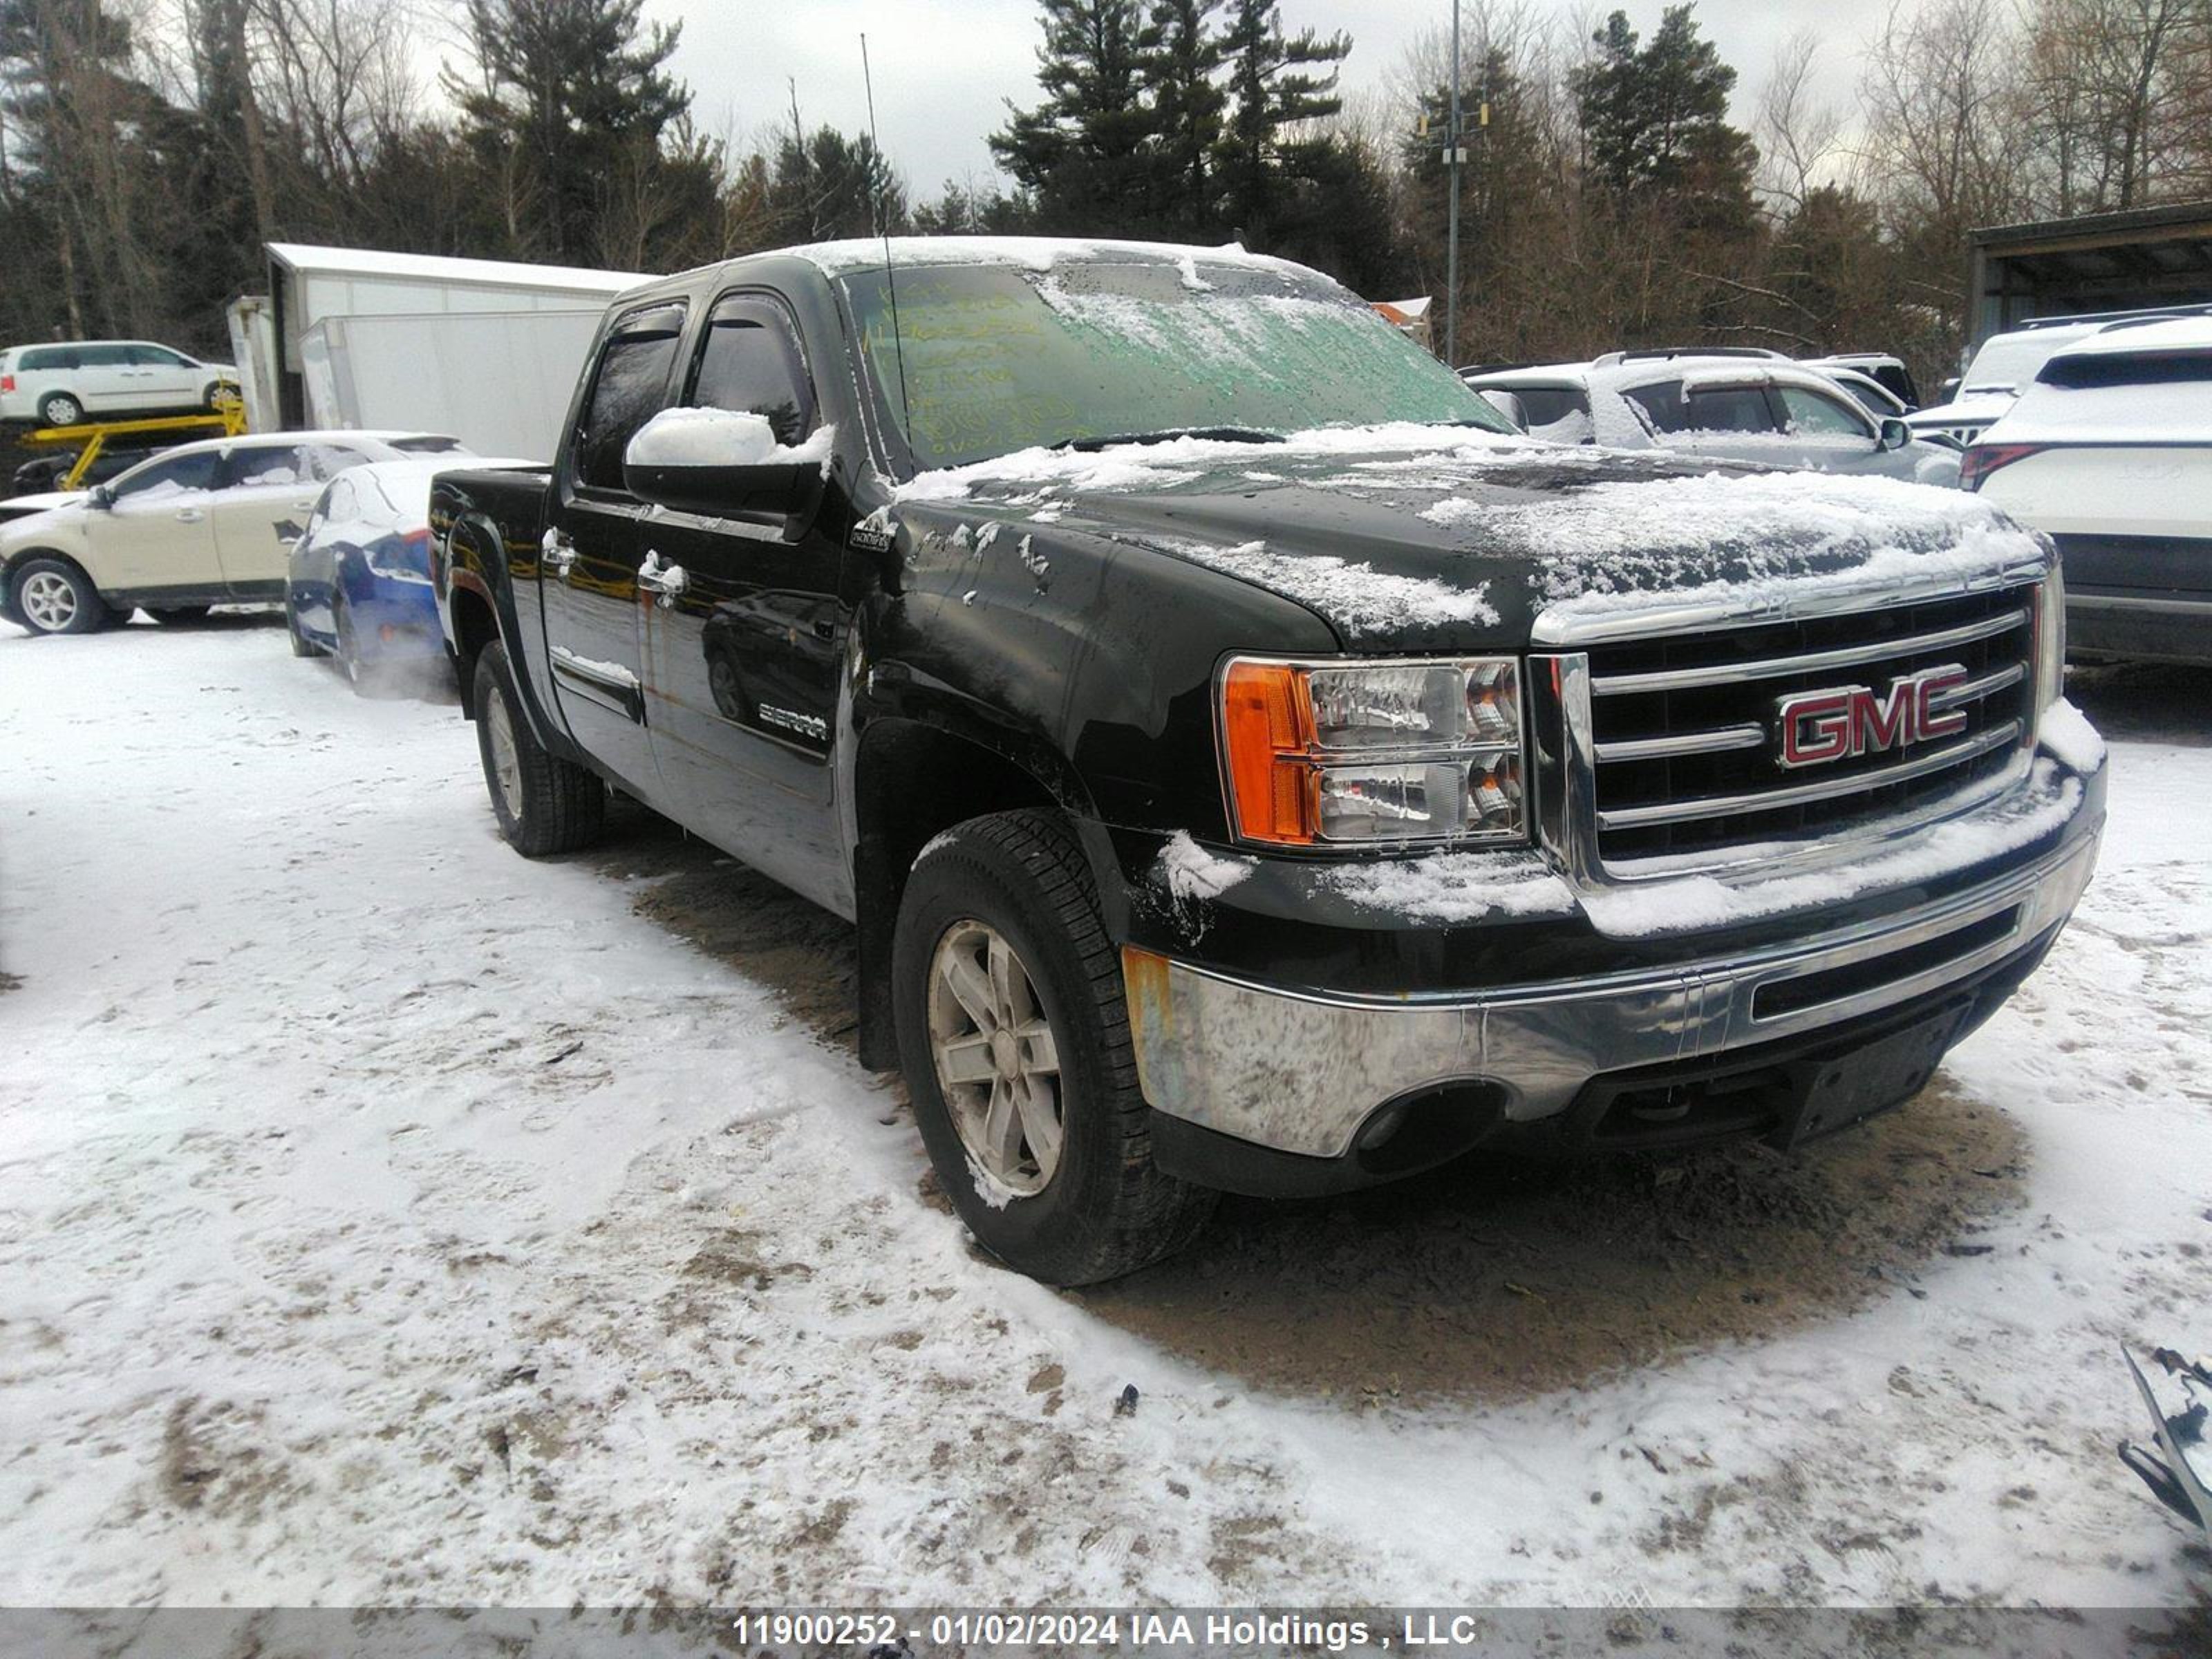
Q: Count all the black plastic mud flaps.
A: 2